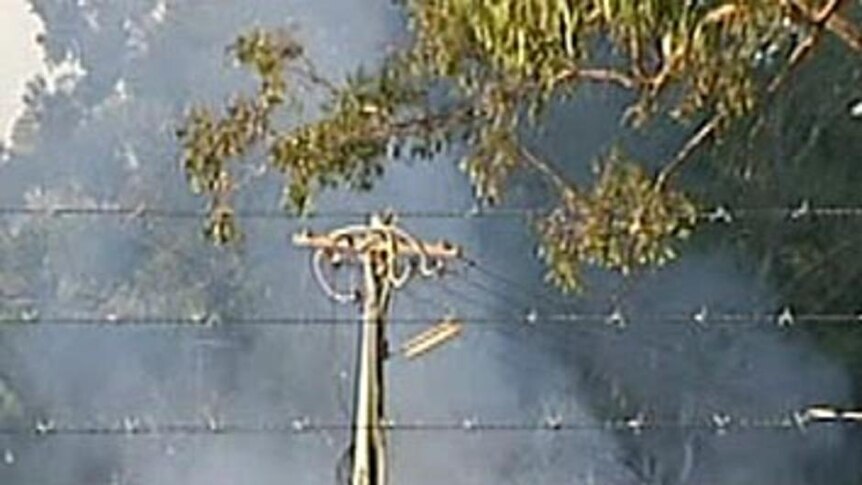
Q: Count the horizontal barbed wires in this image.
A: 3